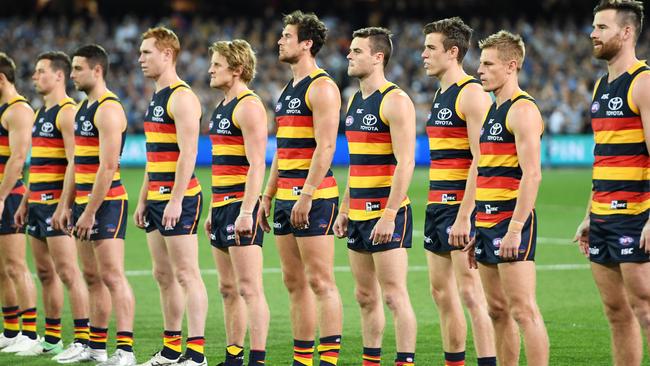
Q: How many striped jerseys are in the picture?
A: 10